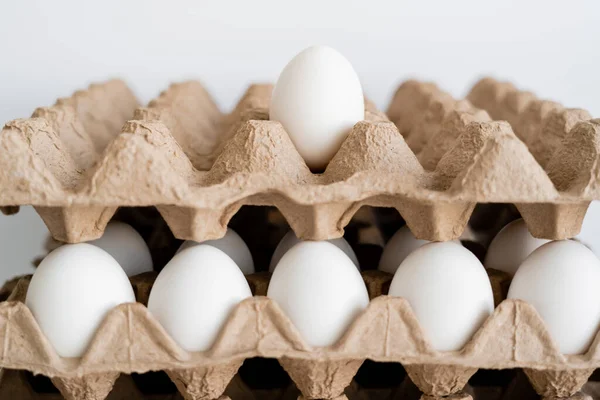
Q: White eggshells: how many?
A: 11